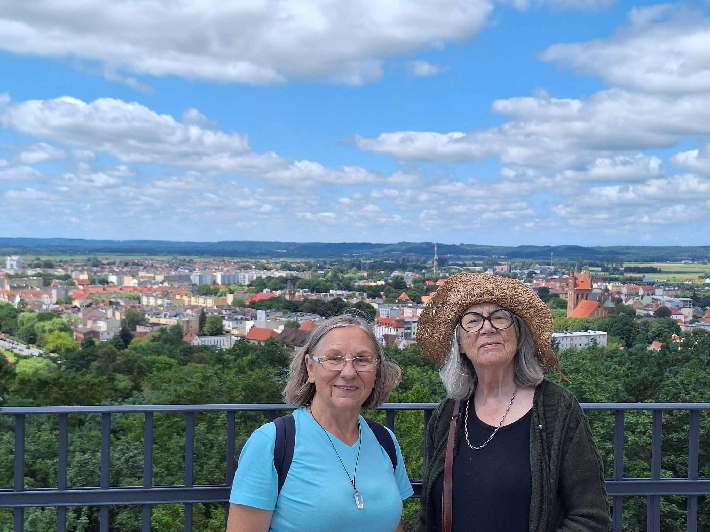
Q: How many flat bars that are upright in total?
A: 12